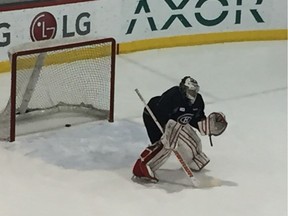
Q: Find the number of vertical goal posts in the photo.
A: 2